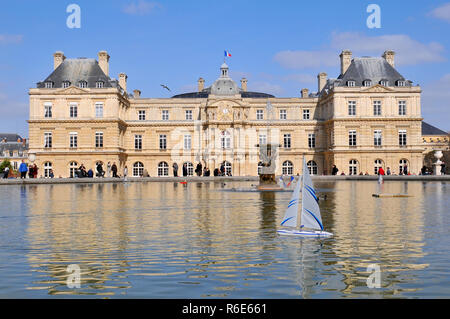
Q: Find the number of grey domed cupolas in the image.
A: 1